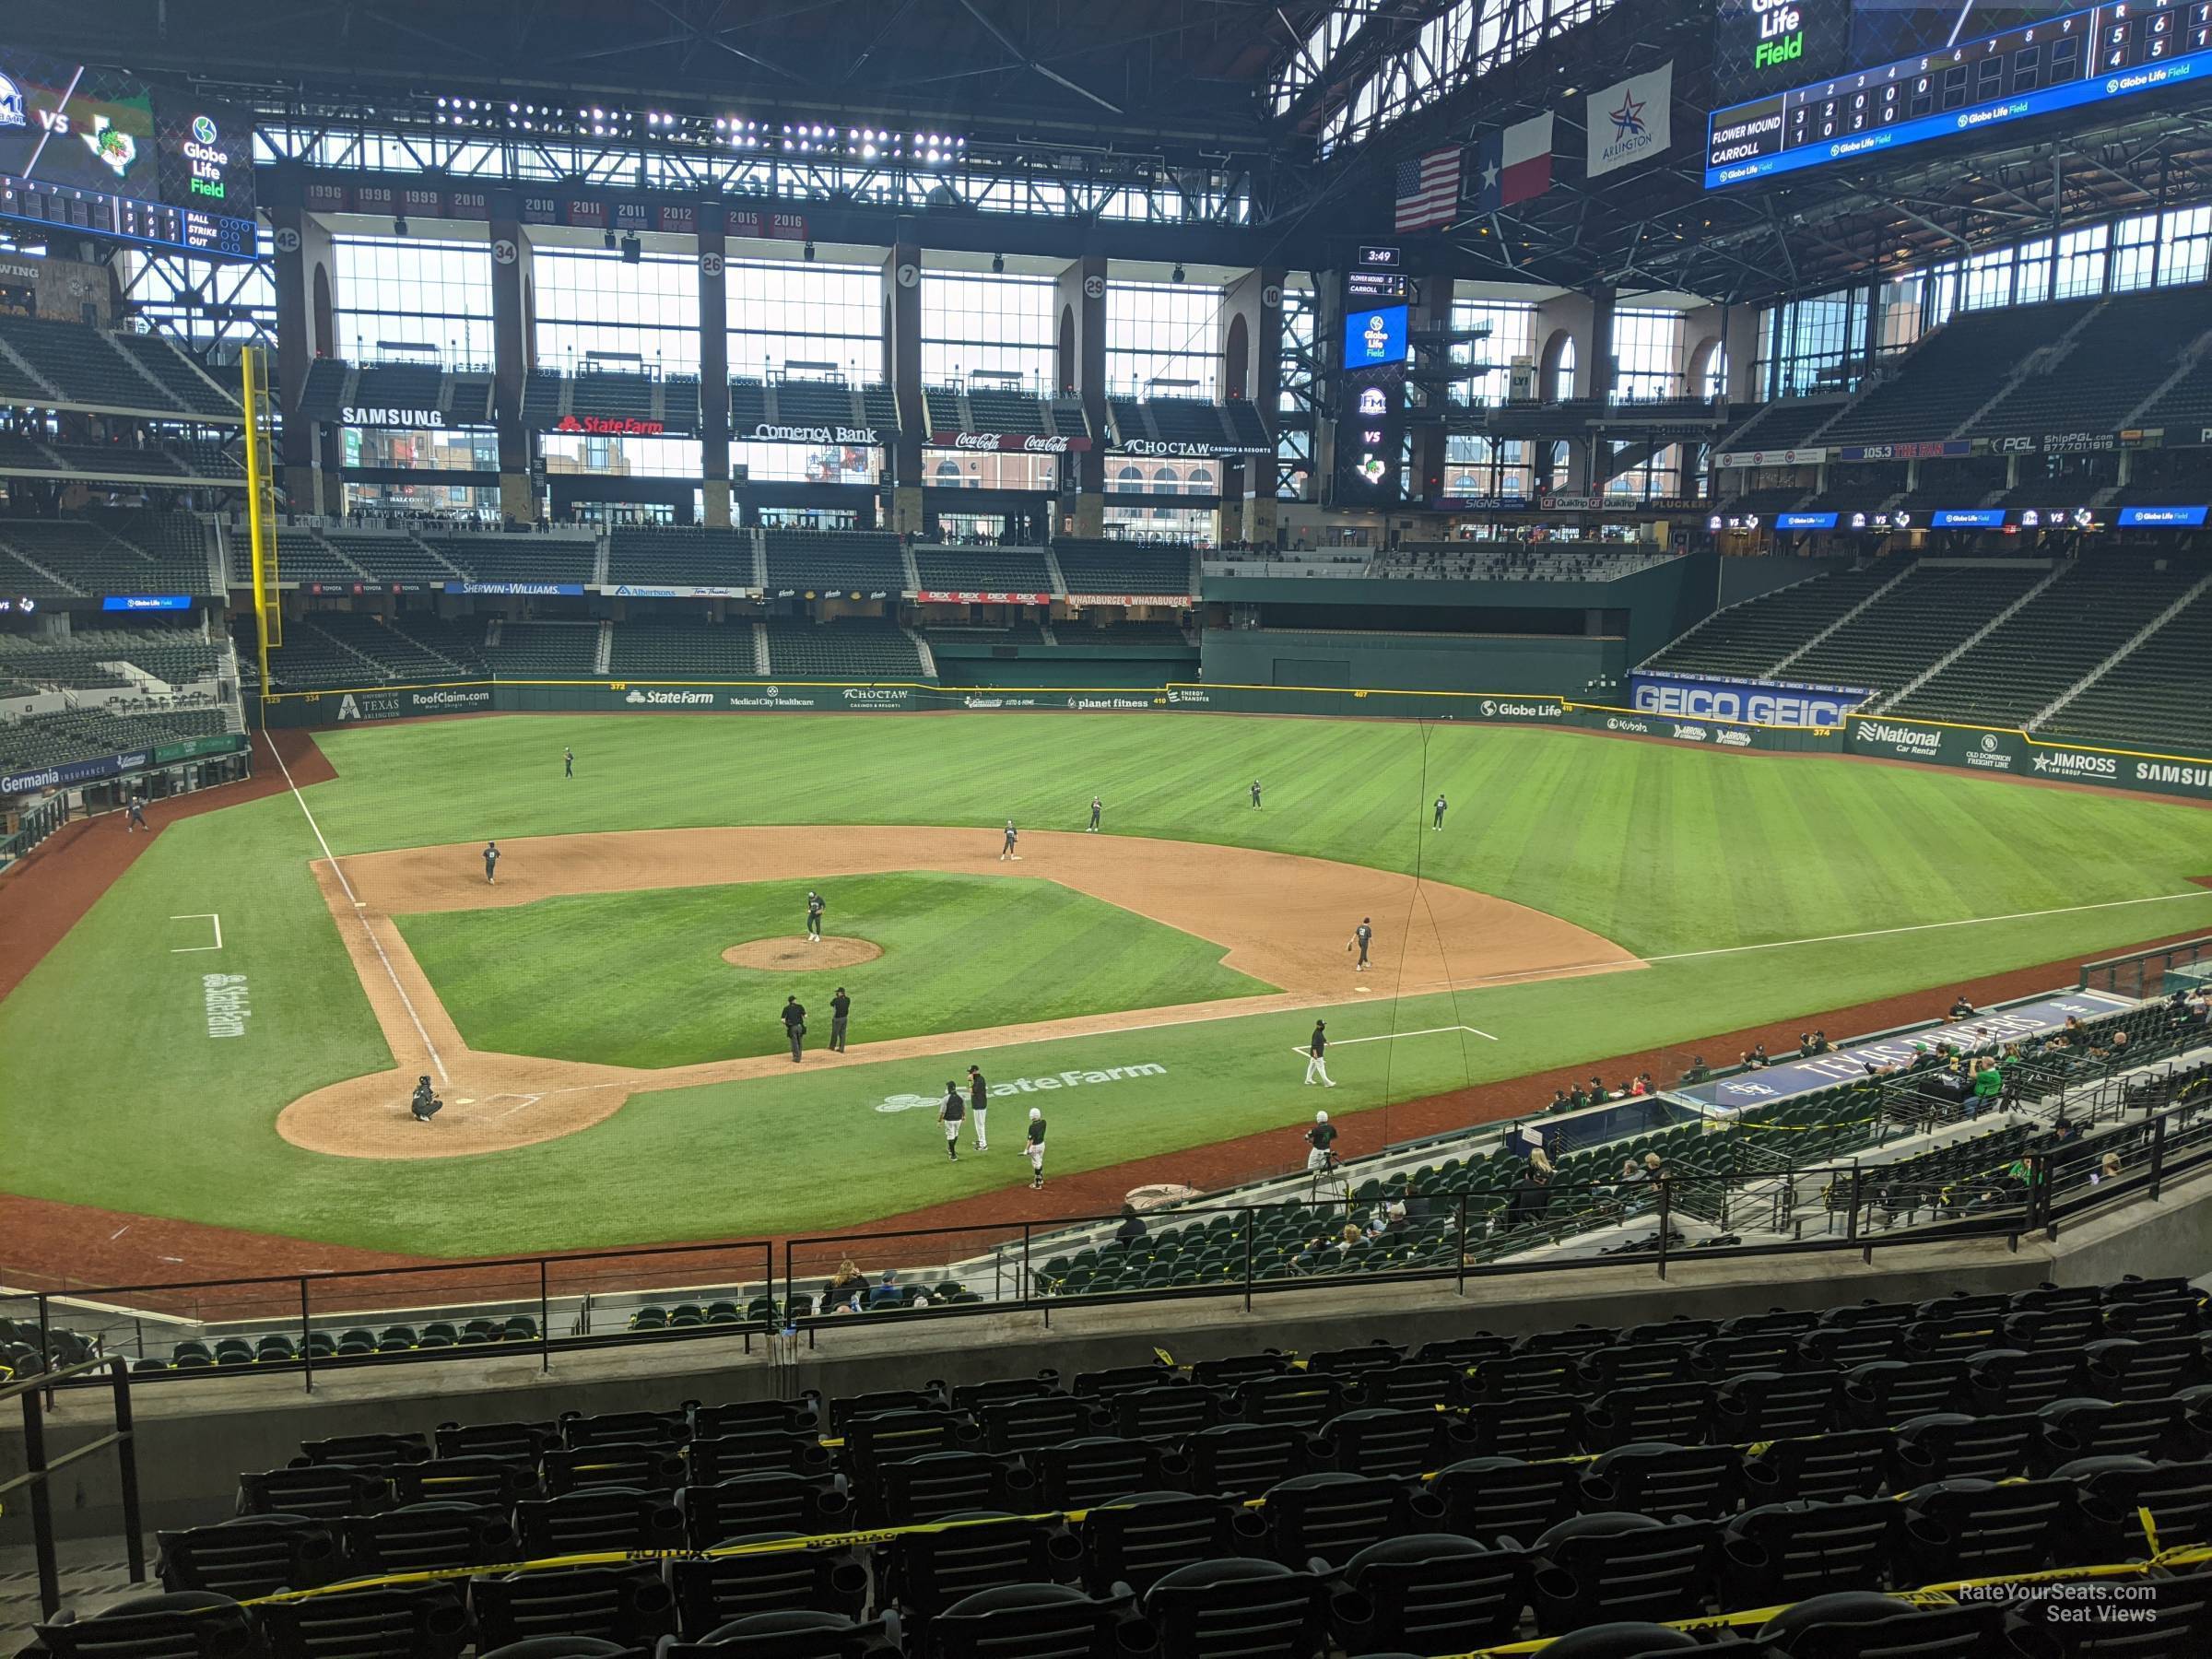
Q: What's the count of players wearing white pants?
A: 5